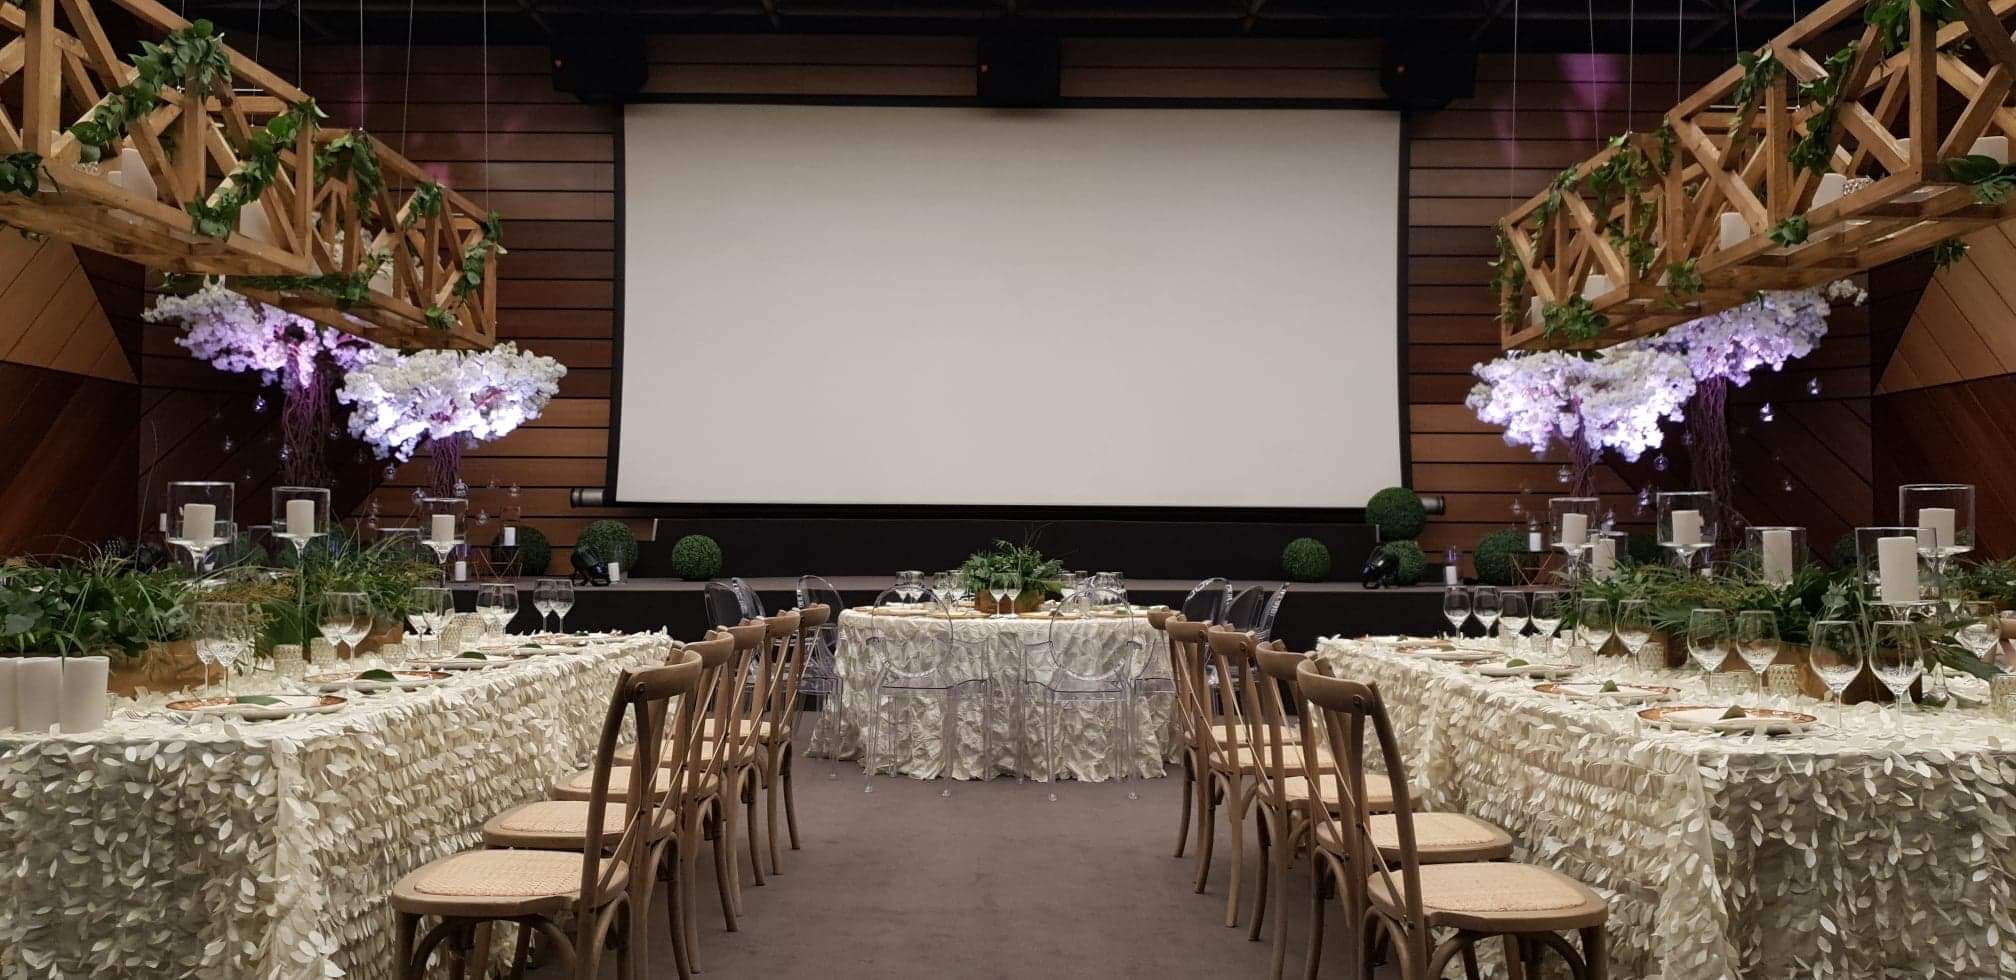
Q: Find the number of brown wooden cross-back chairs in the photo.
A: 10